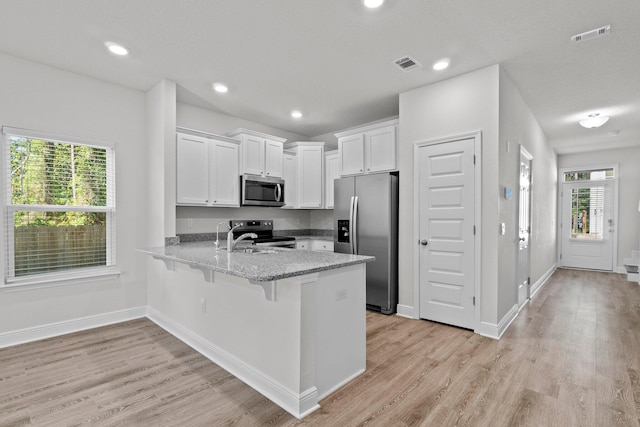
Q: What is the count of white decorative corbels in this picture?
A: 3